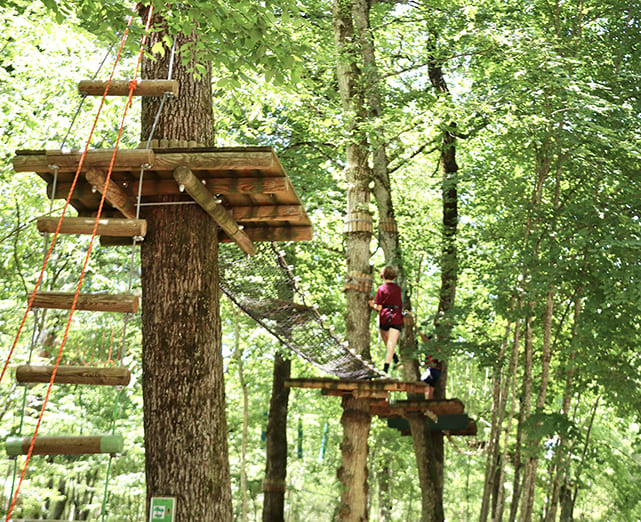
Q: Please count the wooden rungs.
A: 6